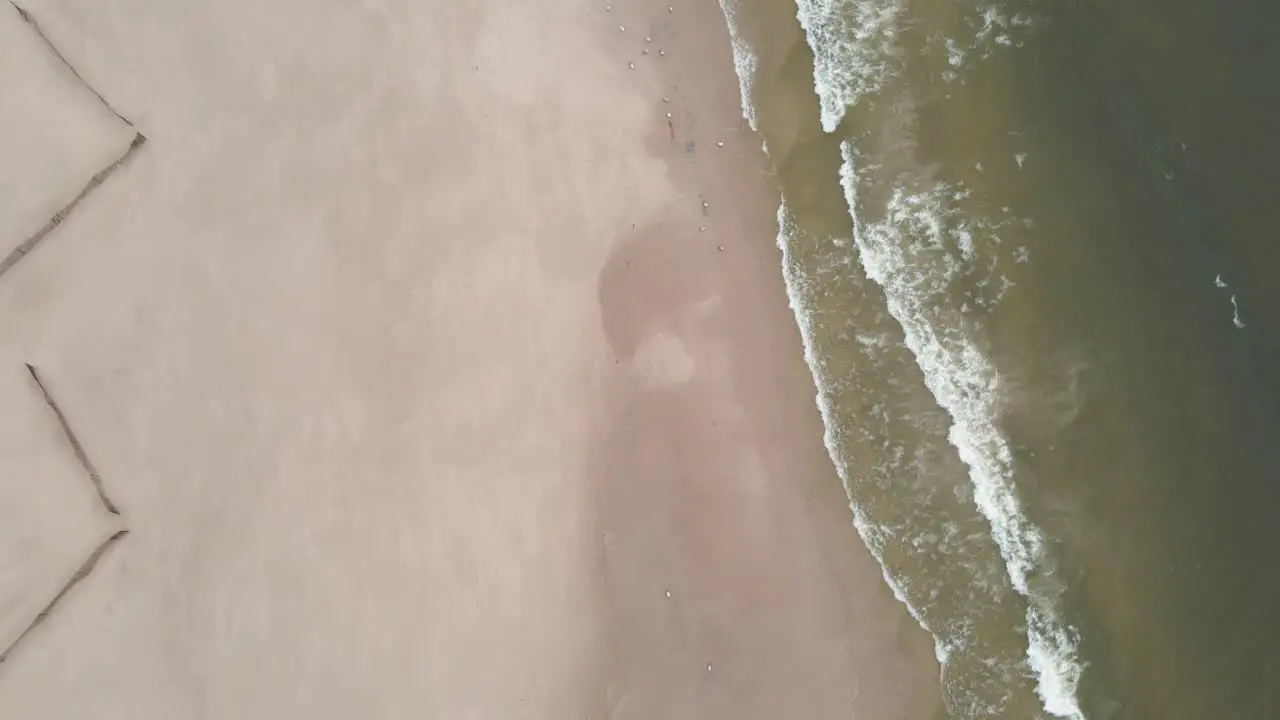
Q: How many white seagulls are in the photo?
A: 15